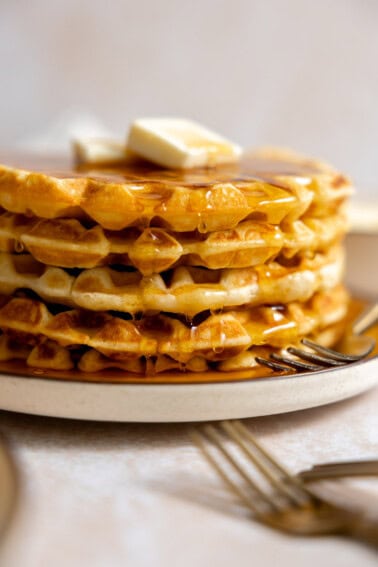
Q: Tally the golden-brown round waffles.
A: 5